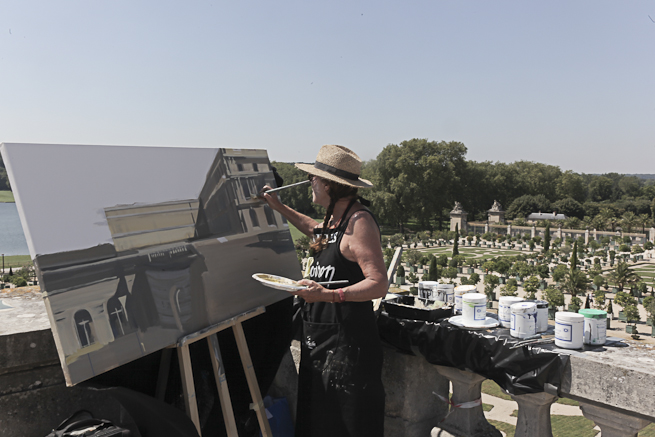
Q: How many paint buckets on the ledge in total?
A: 9